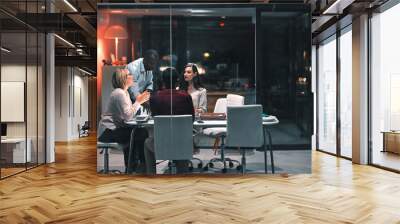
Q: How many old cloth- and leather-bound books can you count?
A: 0